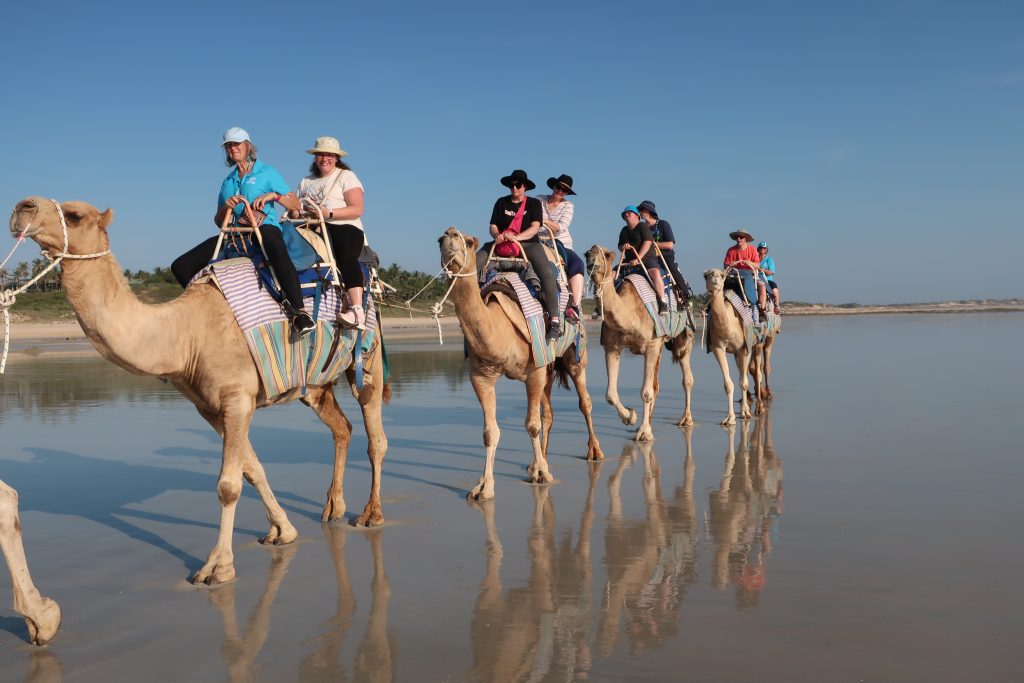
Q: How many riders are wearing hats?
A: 8